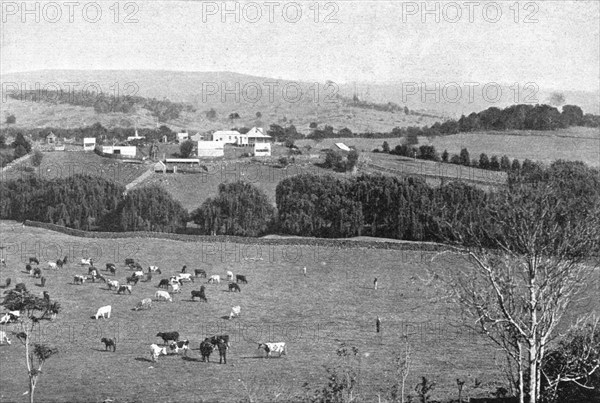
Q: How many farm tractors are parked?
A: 0